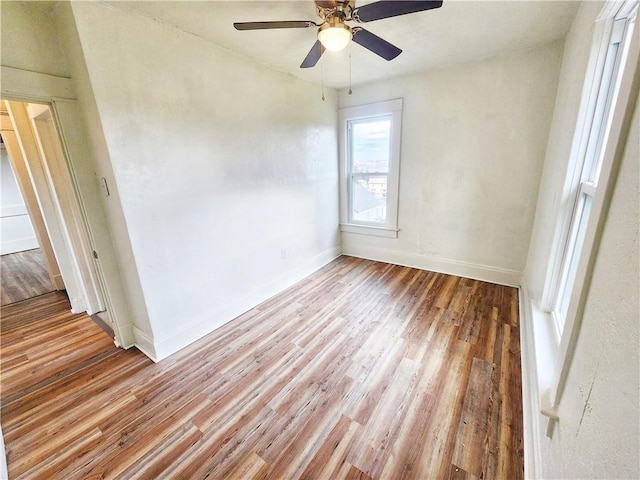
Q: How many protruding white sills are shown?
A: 2